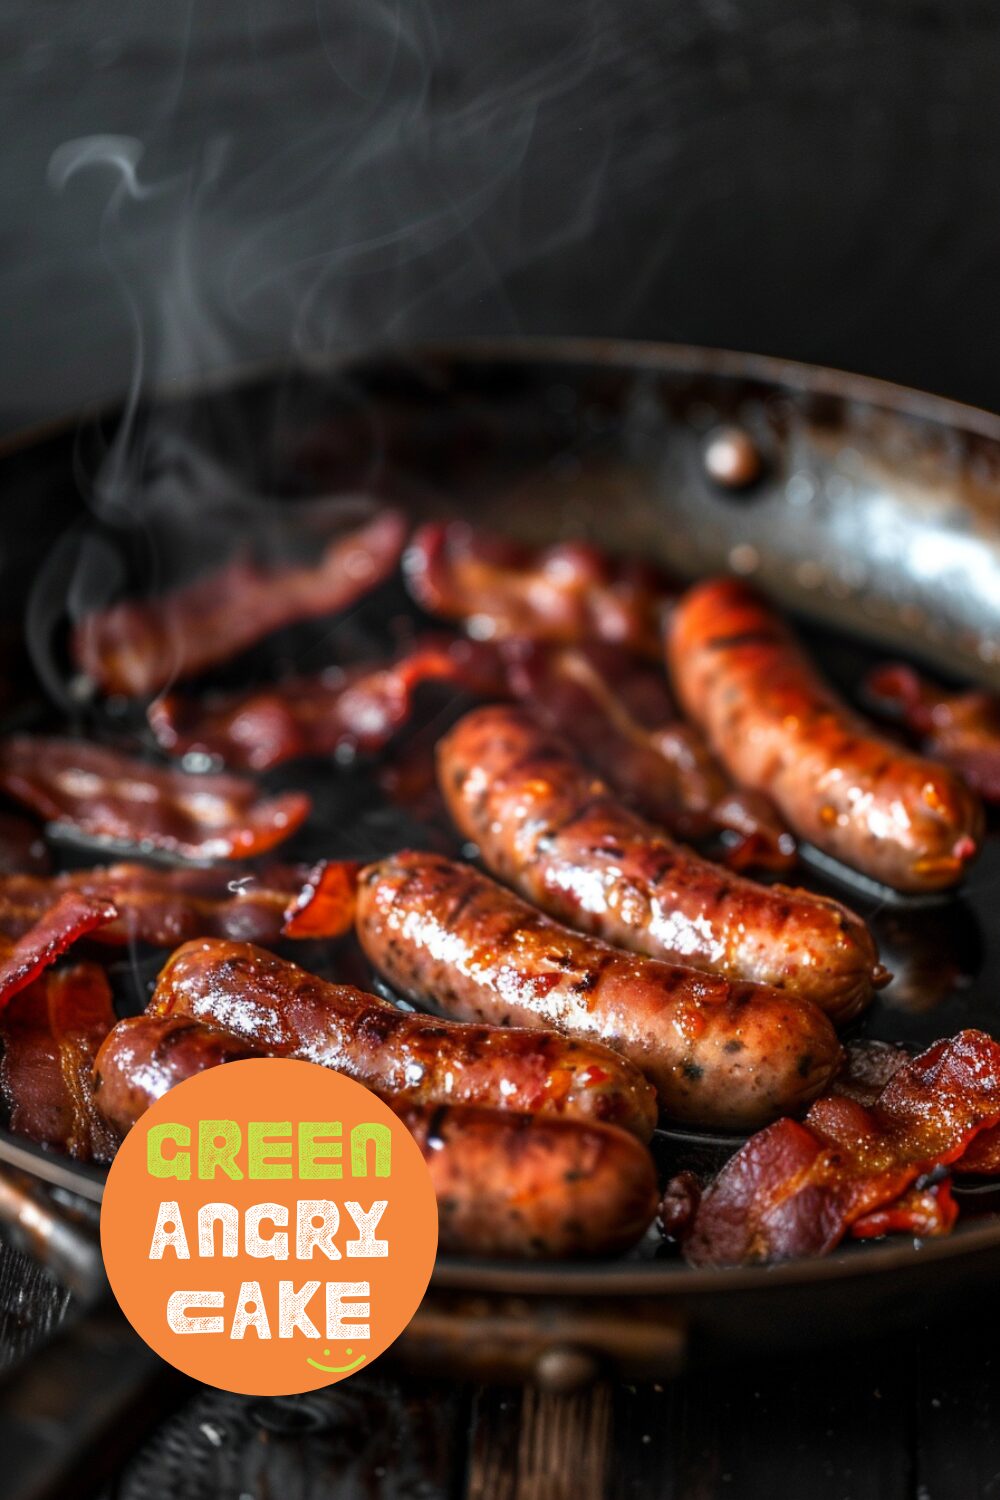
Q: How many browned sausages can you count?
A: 5